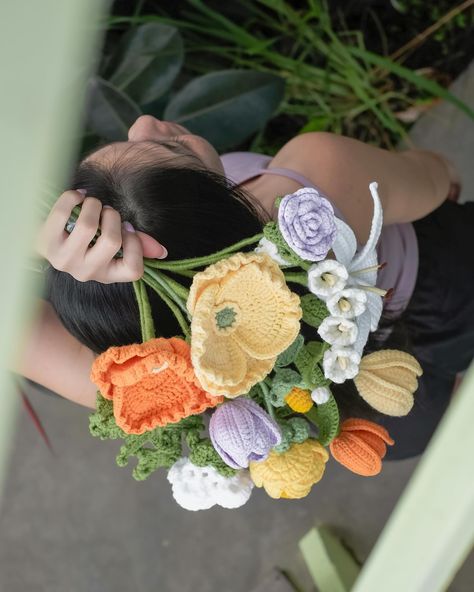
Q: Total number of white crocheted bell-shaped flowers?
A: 4